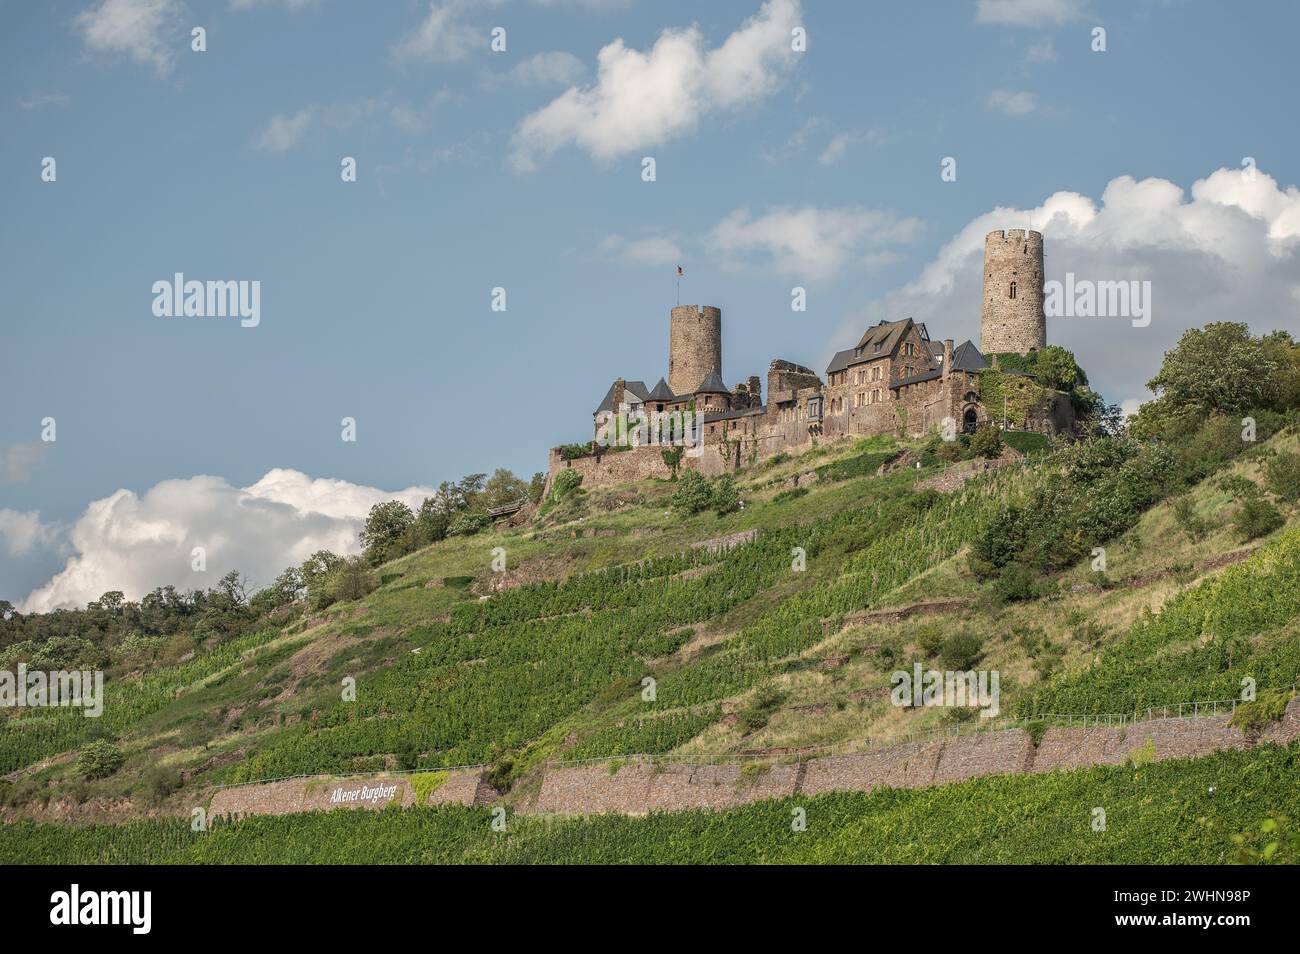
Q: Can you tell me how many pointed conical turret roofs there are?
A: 2